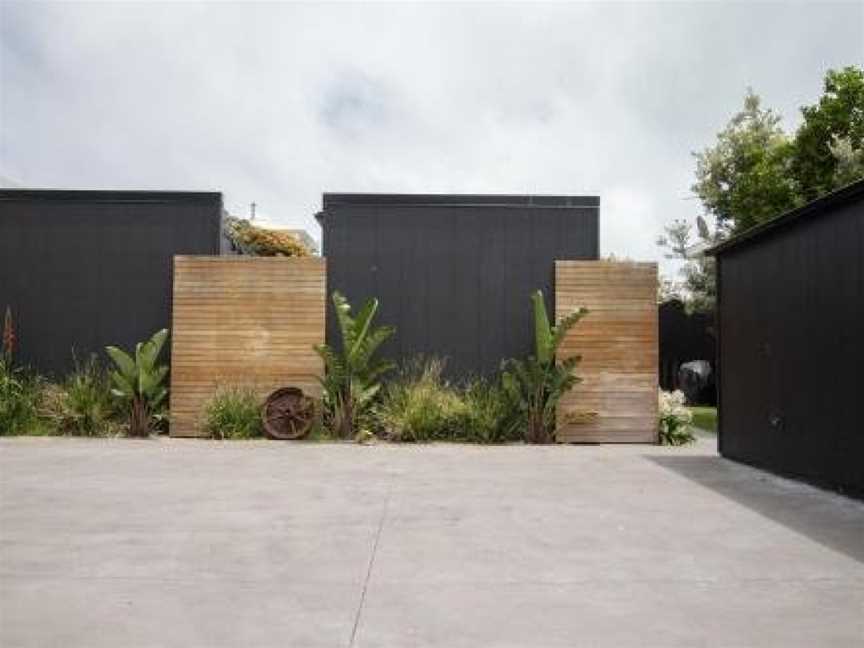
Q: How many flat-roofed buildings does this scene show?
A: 3